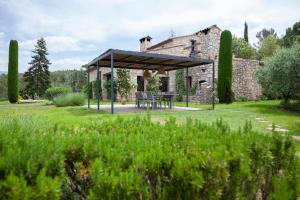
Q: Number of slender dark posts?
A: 5